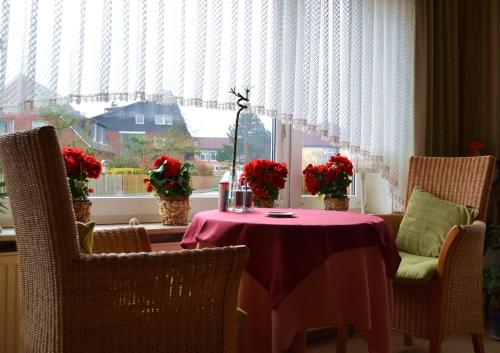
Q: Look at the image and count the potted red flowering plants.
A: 4